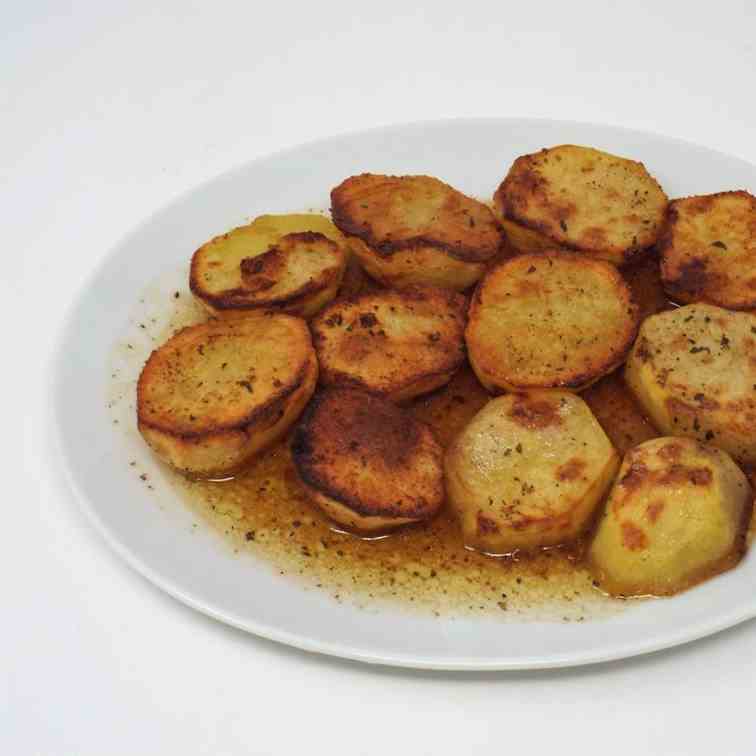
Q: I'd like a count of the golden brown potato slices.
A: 11